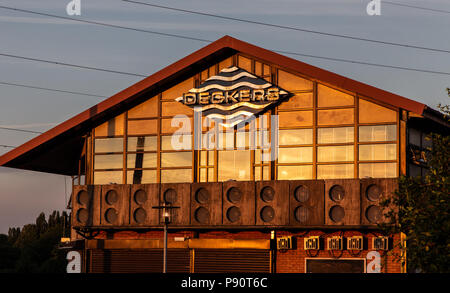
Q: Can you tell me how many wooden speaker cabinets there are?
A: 10